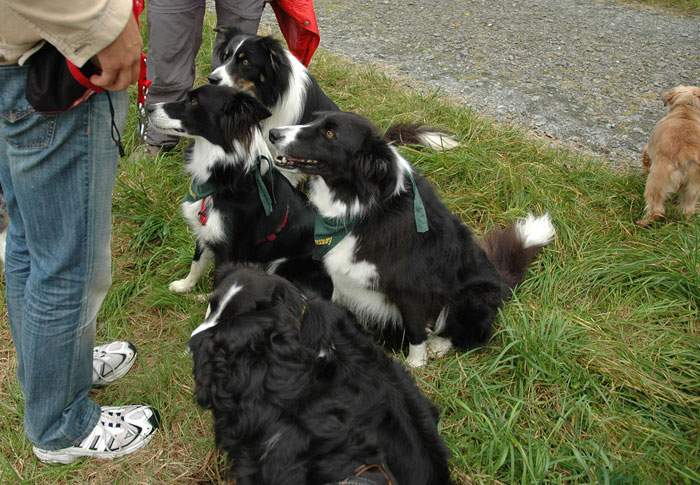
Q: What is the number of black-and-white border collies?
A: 4